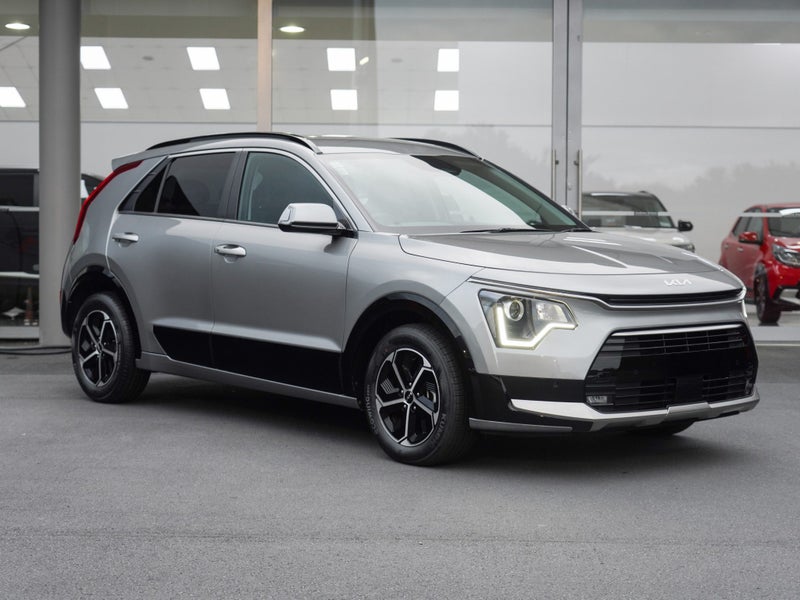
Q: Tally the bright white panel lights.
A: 9